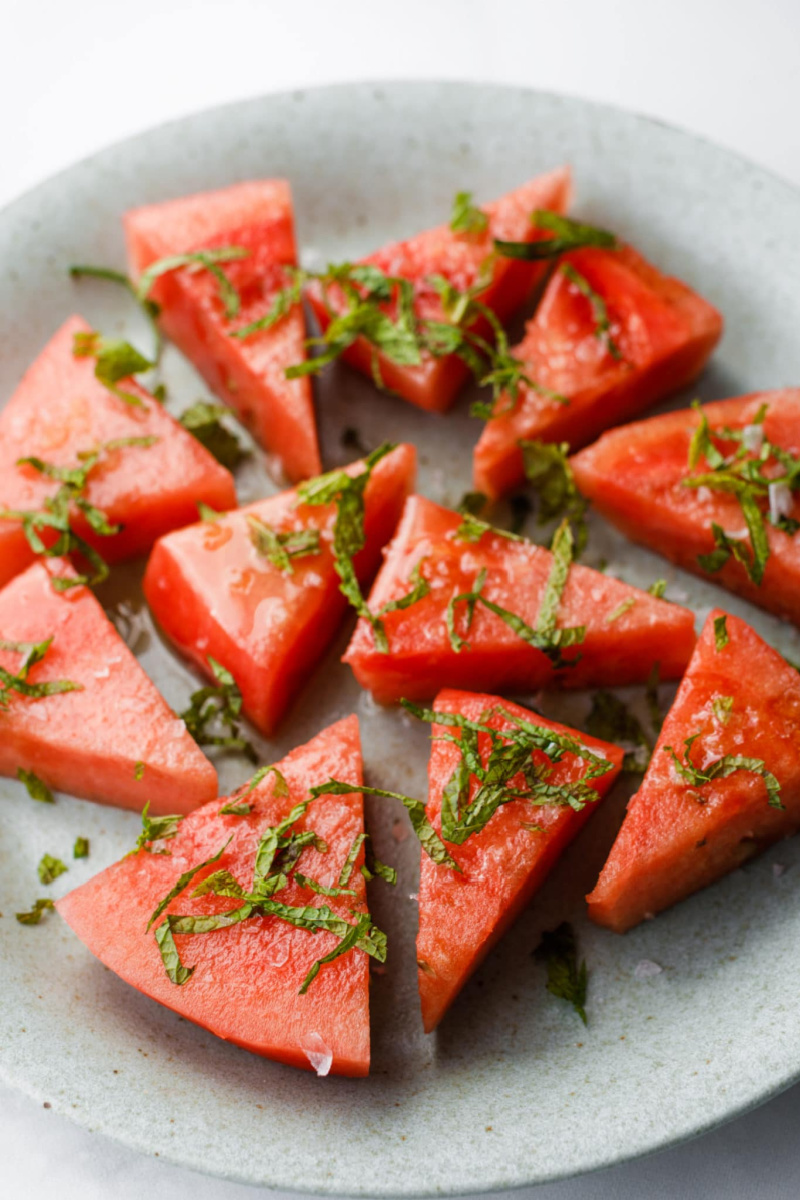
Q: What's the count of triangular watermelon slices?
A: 11